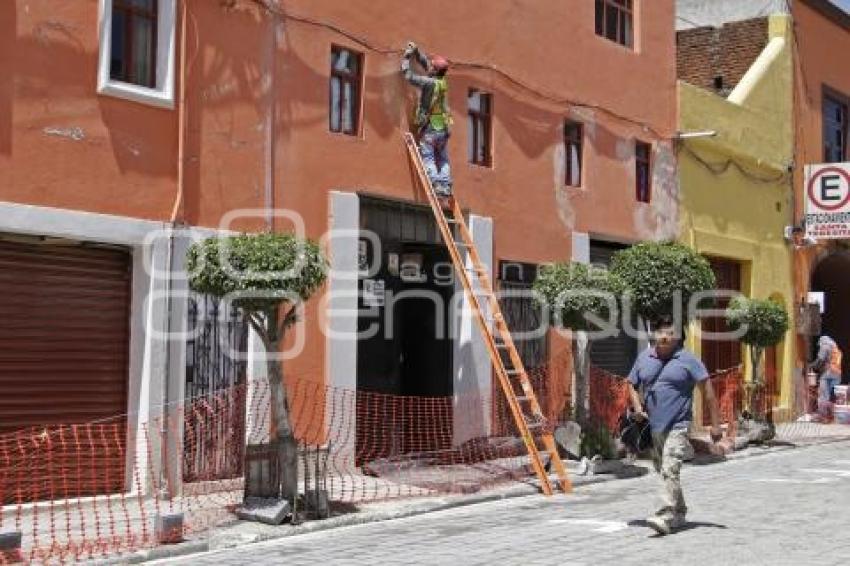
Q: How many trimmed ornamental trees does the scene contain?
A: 4